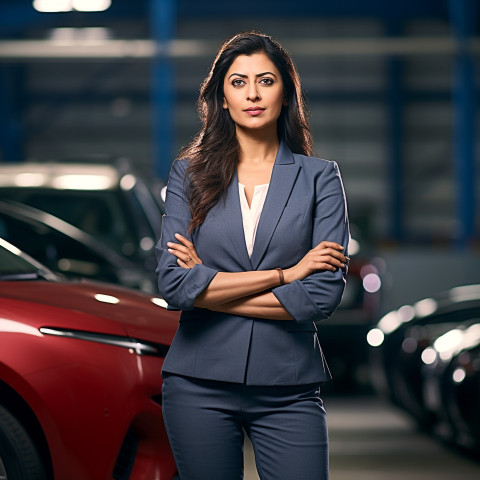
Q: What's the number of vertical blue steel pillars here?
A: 4